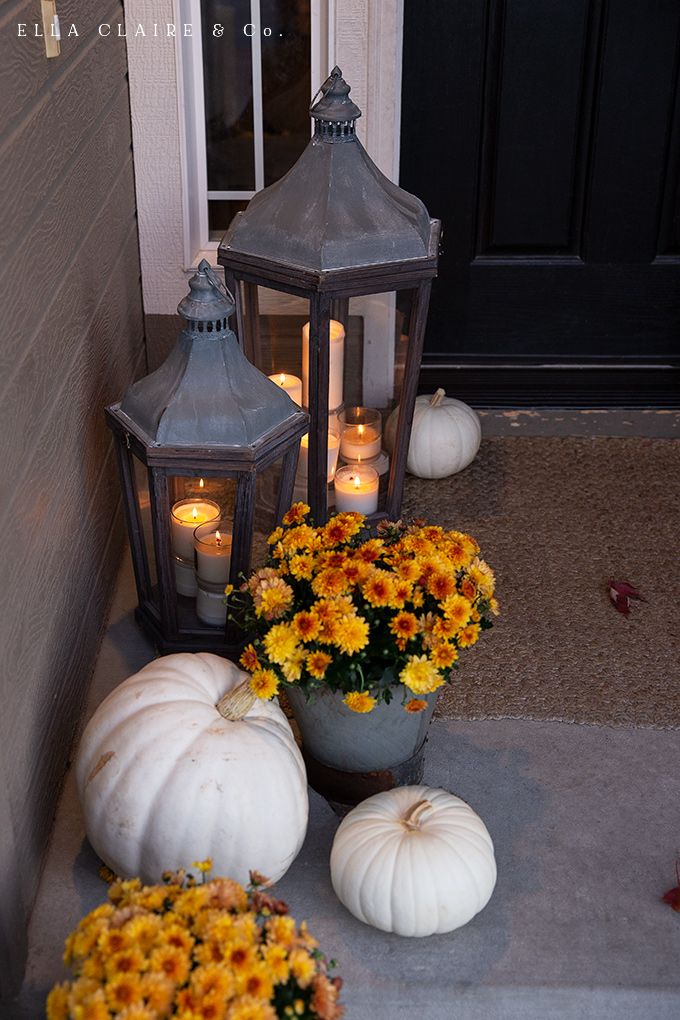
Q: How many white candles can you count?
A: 7